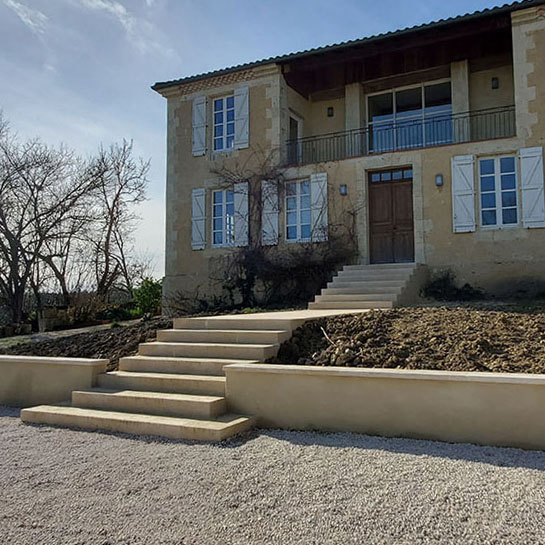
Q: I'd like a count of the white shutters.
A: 8